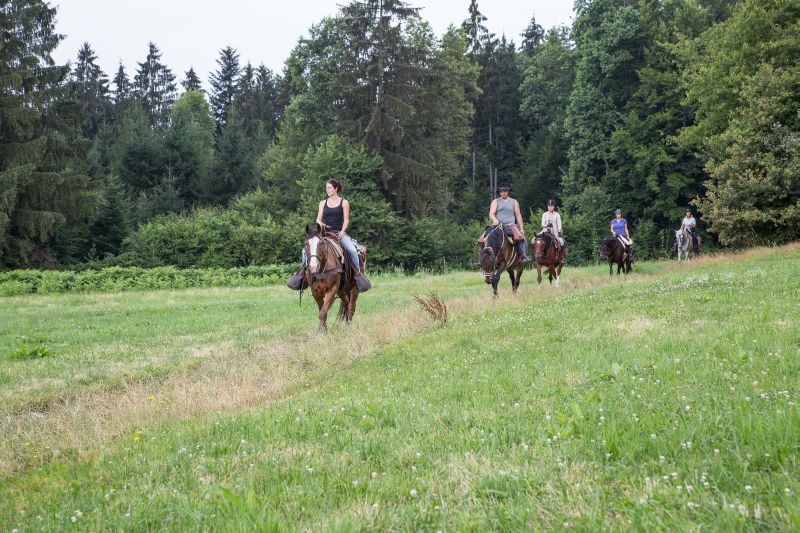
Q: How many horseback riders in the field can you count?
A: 5